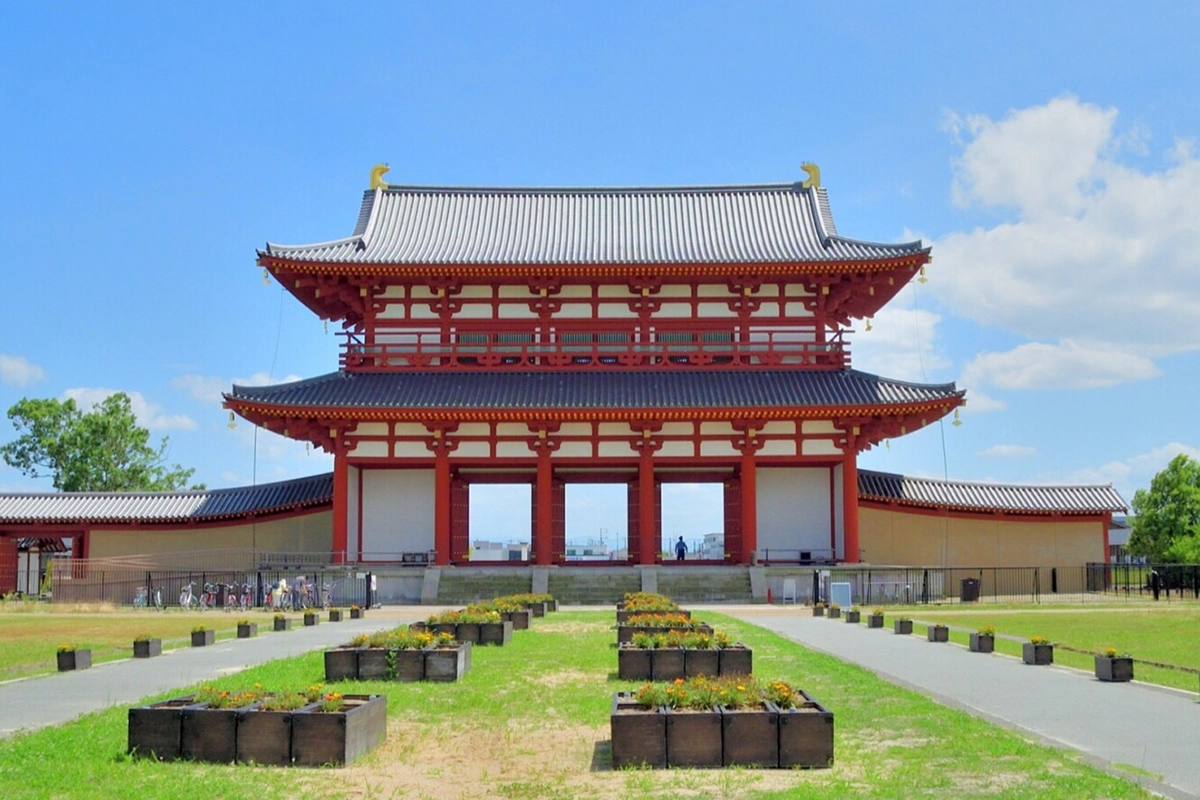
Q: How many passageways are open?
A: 3